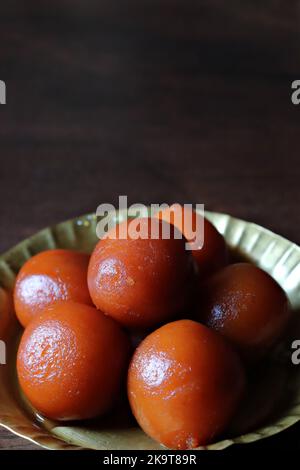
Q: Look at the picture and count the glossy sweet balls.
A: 6